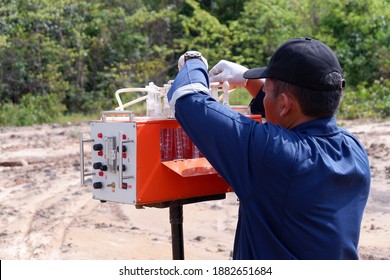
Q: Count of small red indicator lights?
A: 5